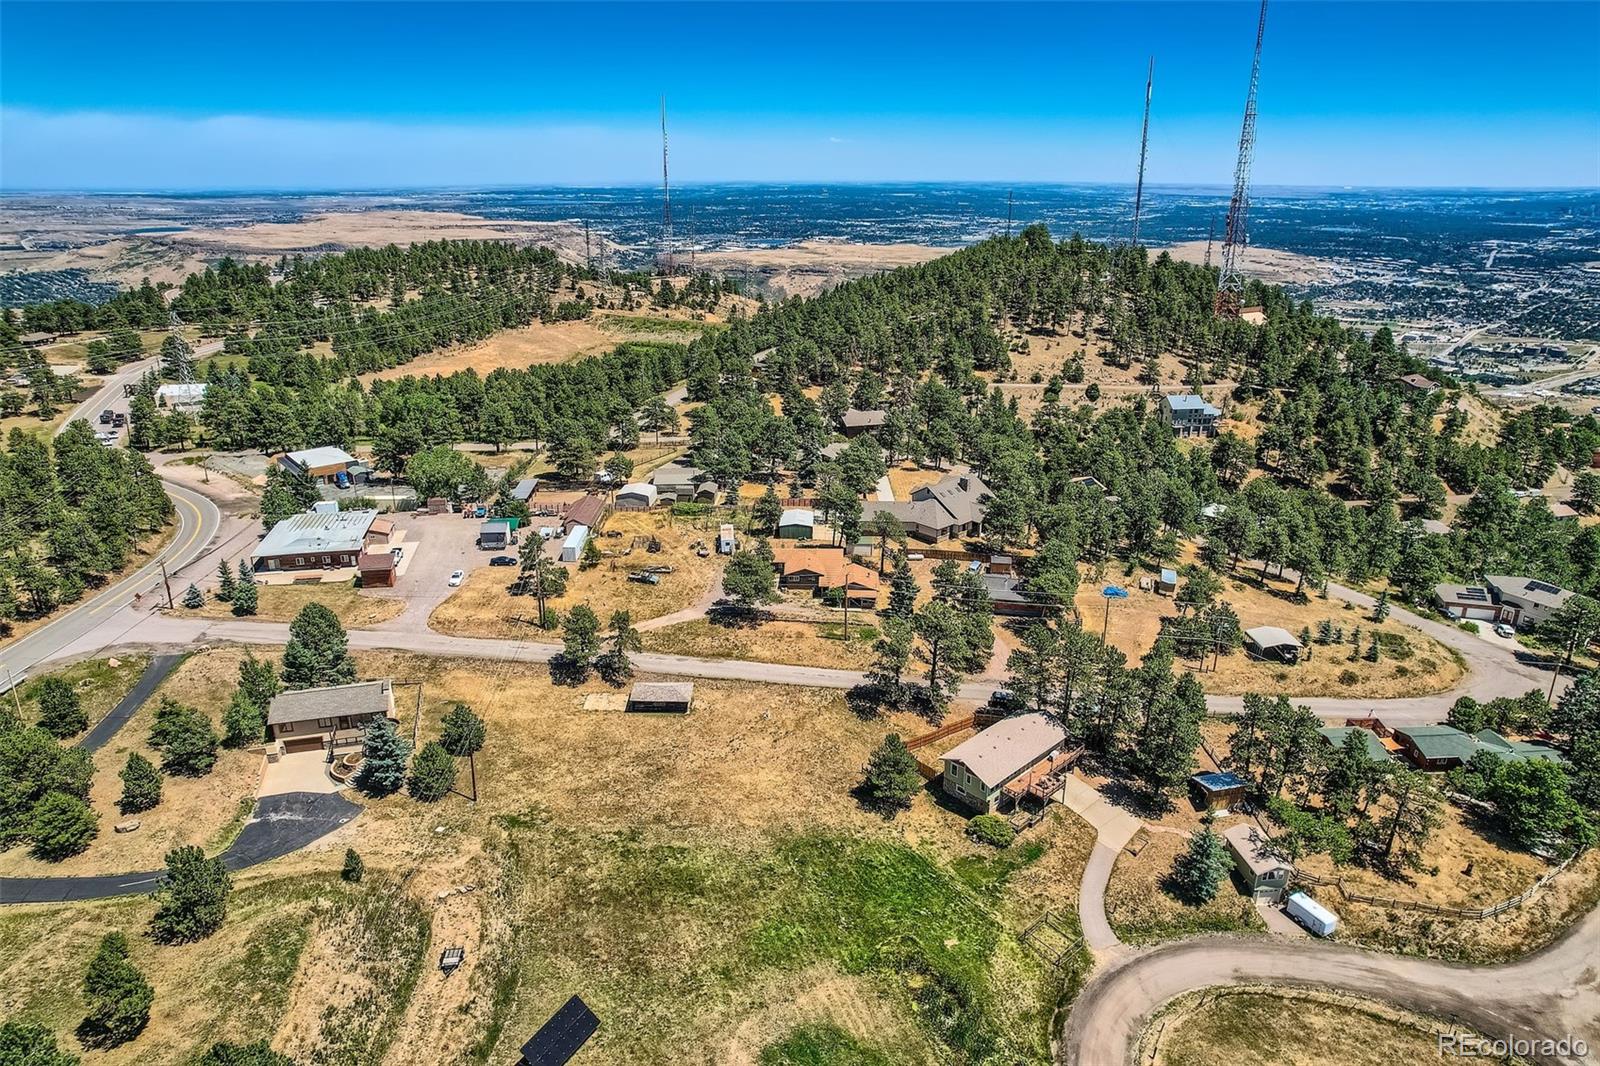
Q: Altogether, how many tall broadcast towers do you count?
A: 3